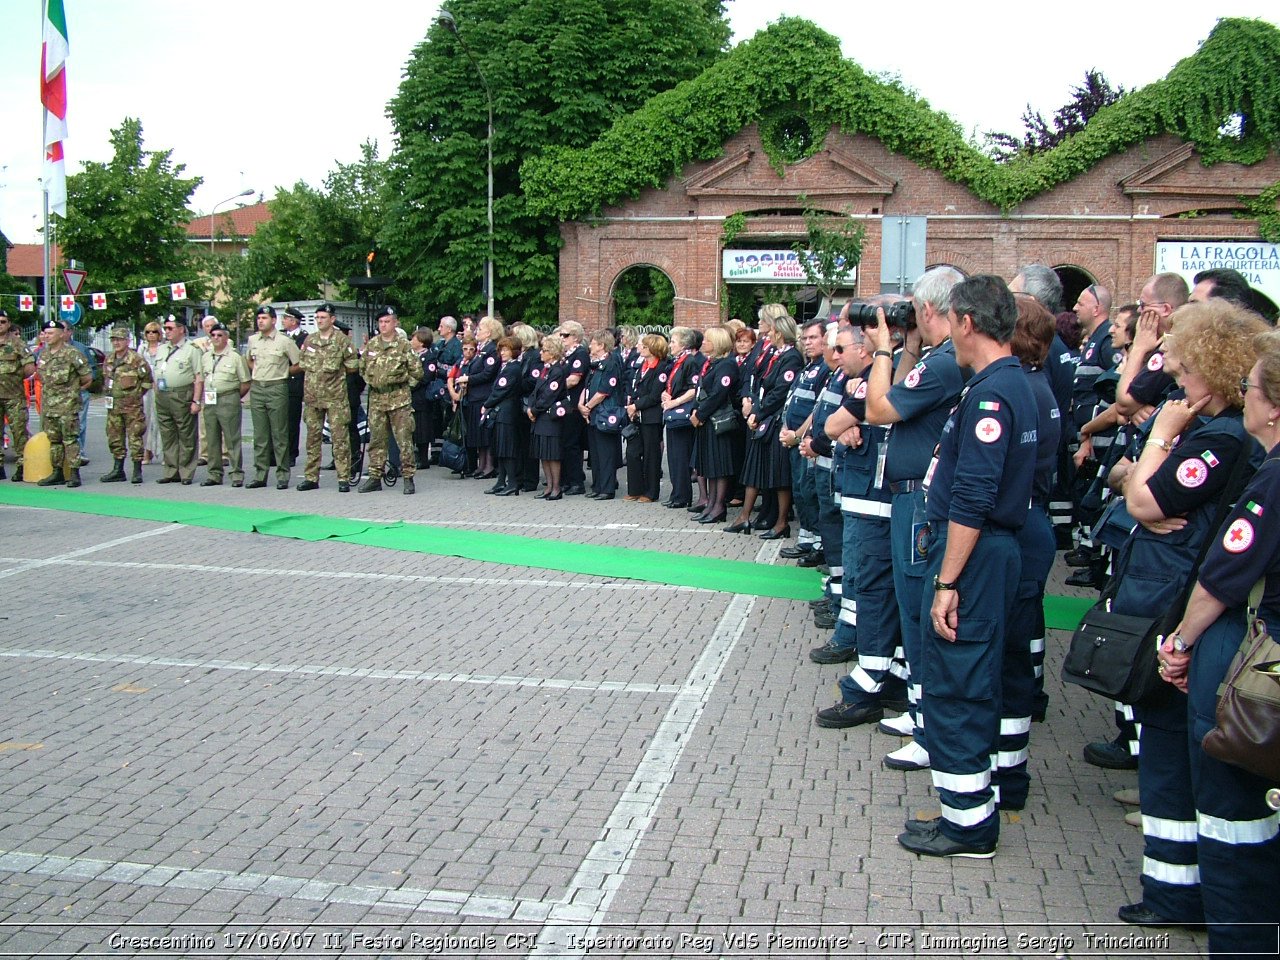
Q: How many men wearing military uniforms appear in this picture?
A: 8